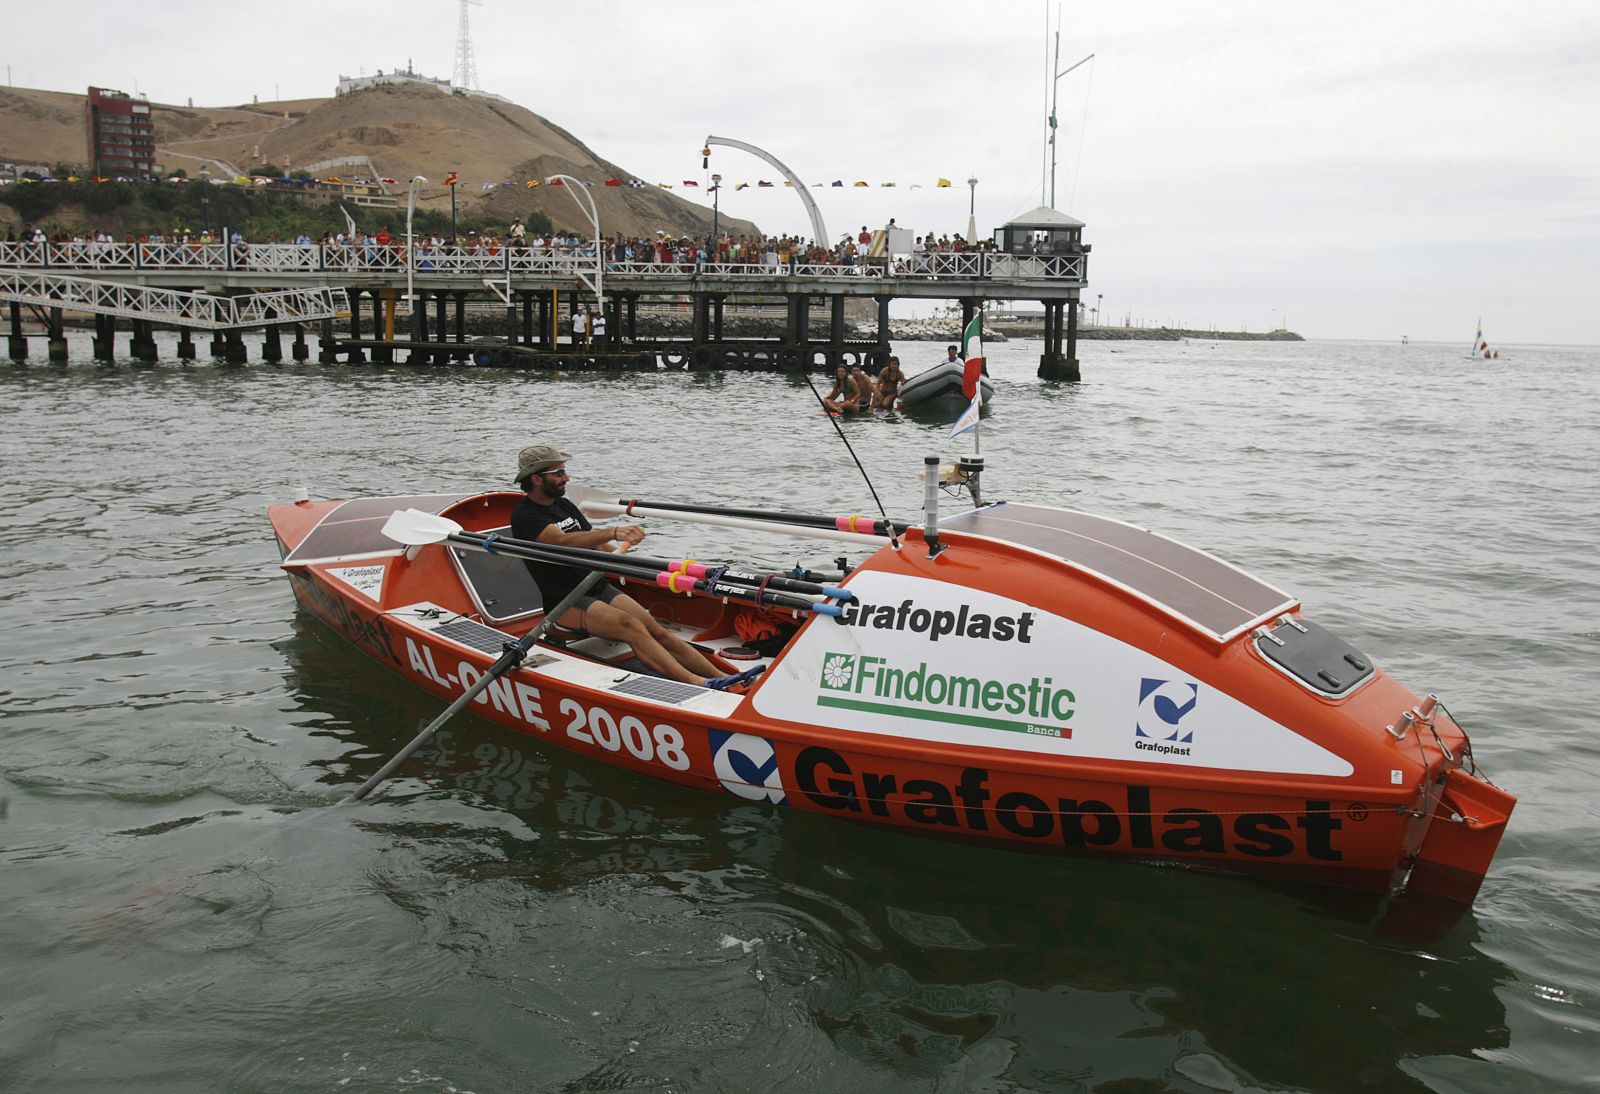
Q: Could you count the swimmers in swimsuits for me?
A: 3